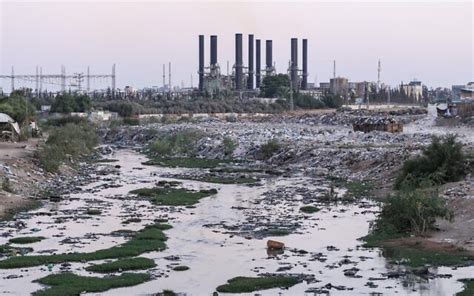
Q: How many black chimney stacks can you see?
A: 8